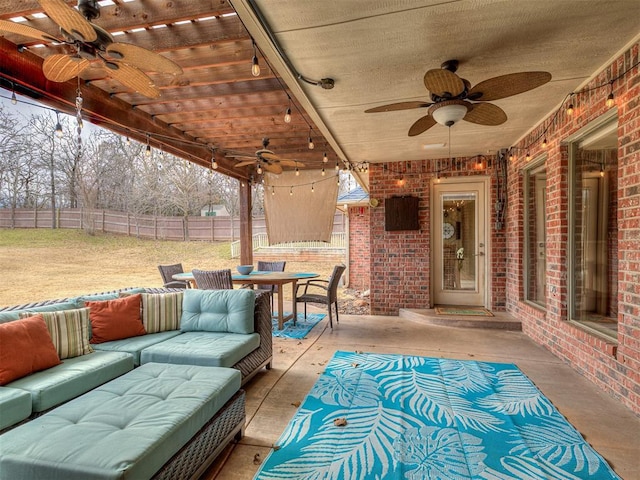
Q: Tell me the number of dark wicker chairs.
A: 4